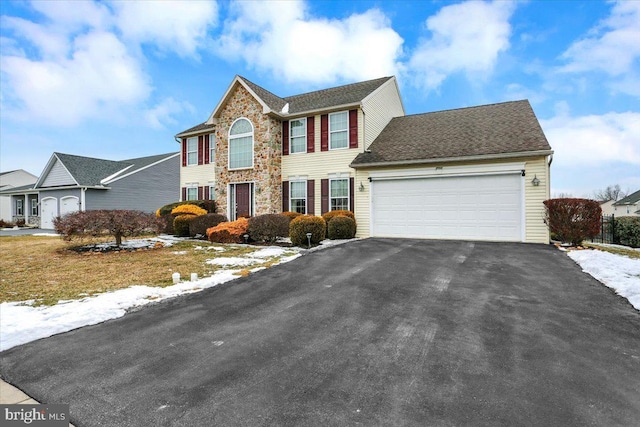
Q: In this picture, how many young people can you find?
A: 0